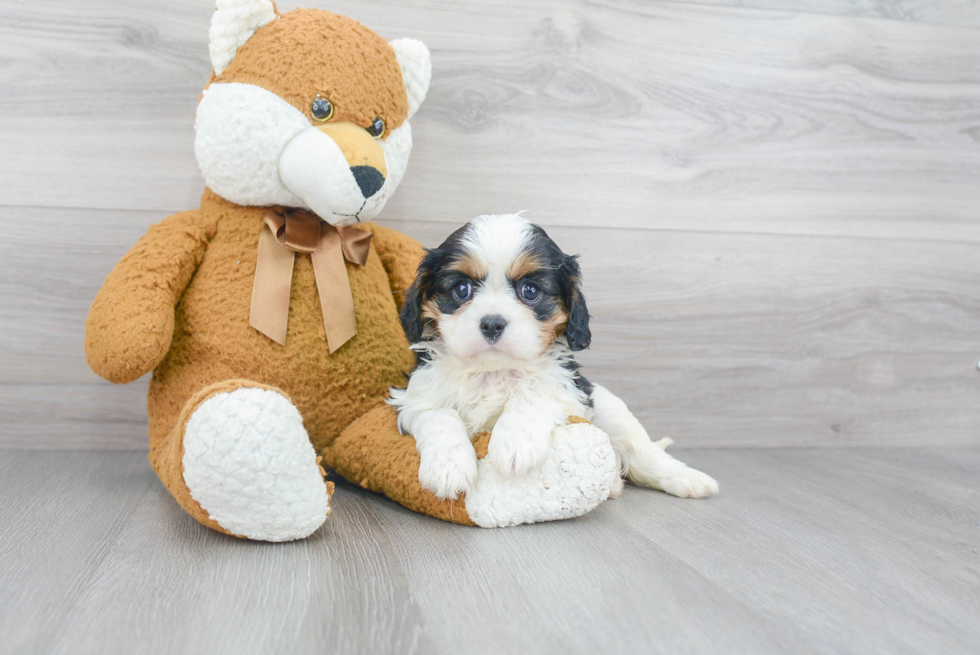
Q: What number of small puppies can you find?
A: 1